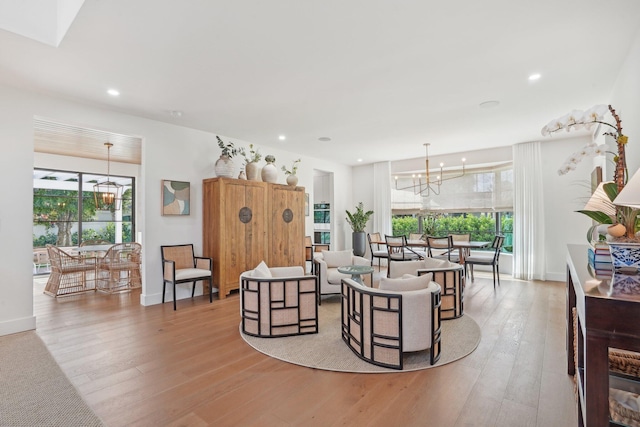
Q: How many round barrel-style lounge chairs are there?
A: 4